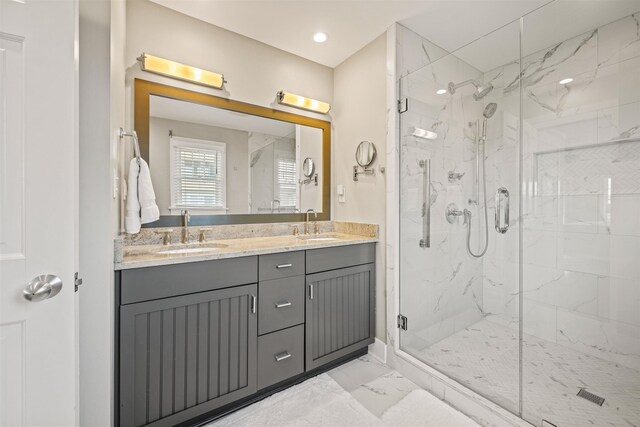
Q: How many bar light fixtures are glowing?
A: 2